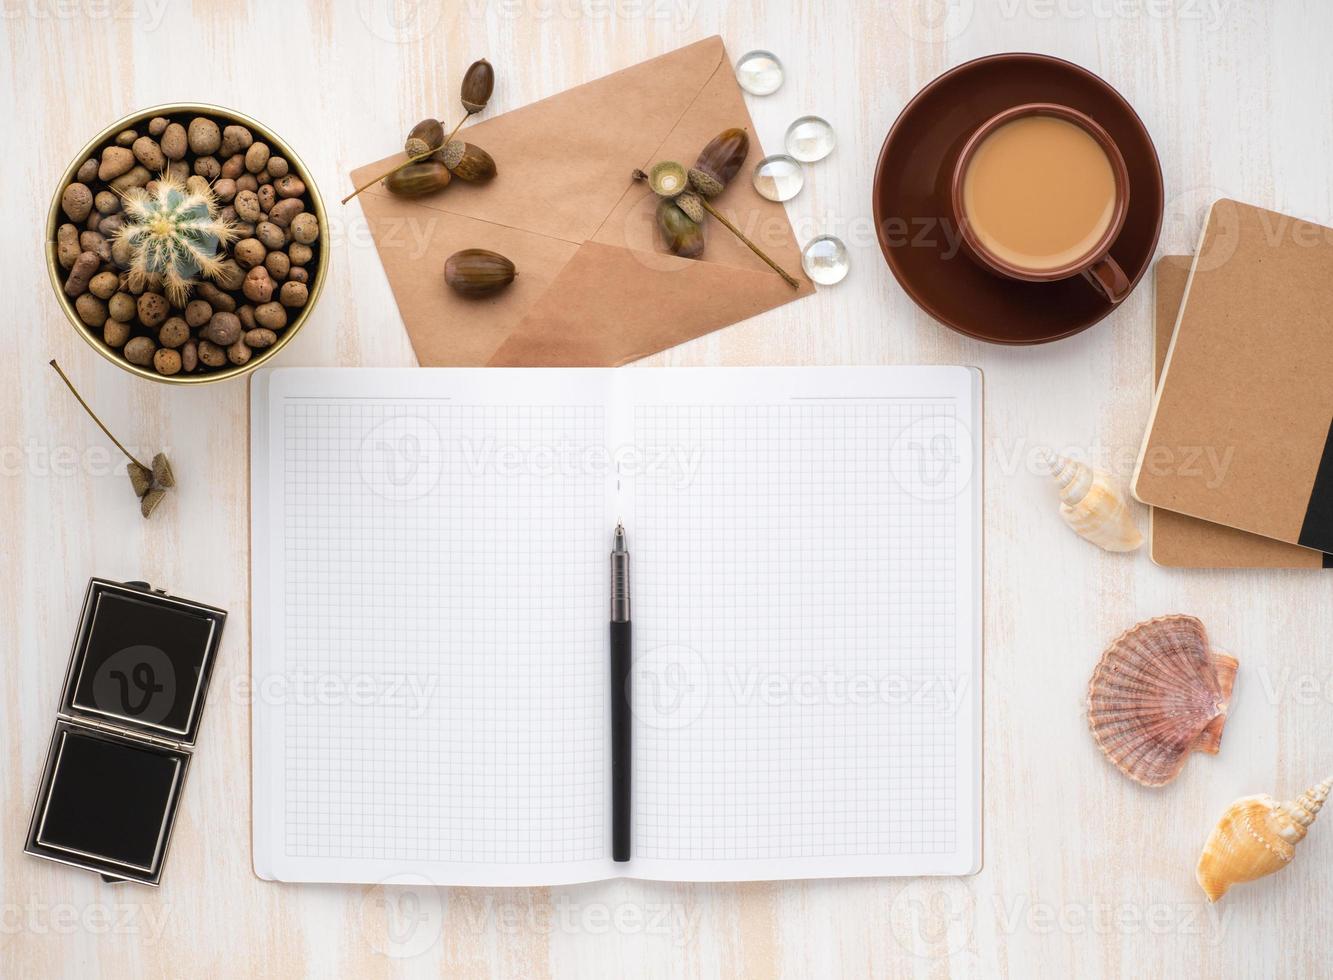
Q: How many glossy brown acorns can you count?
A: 7